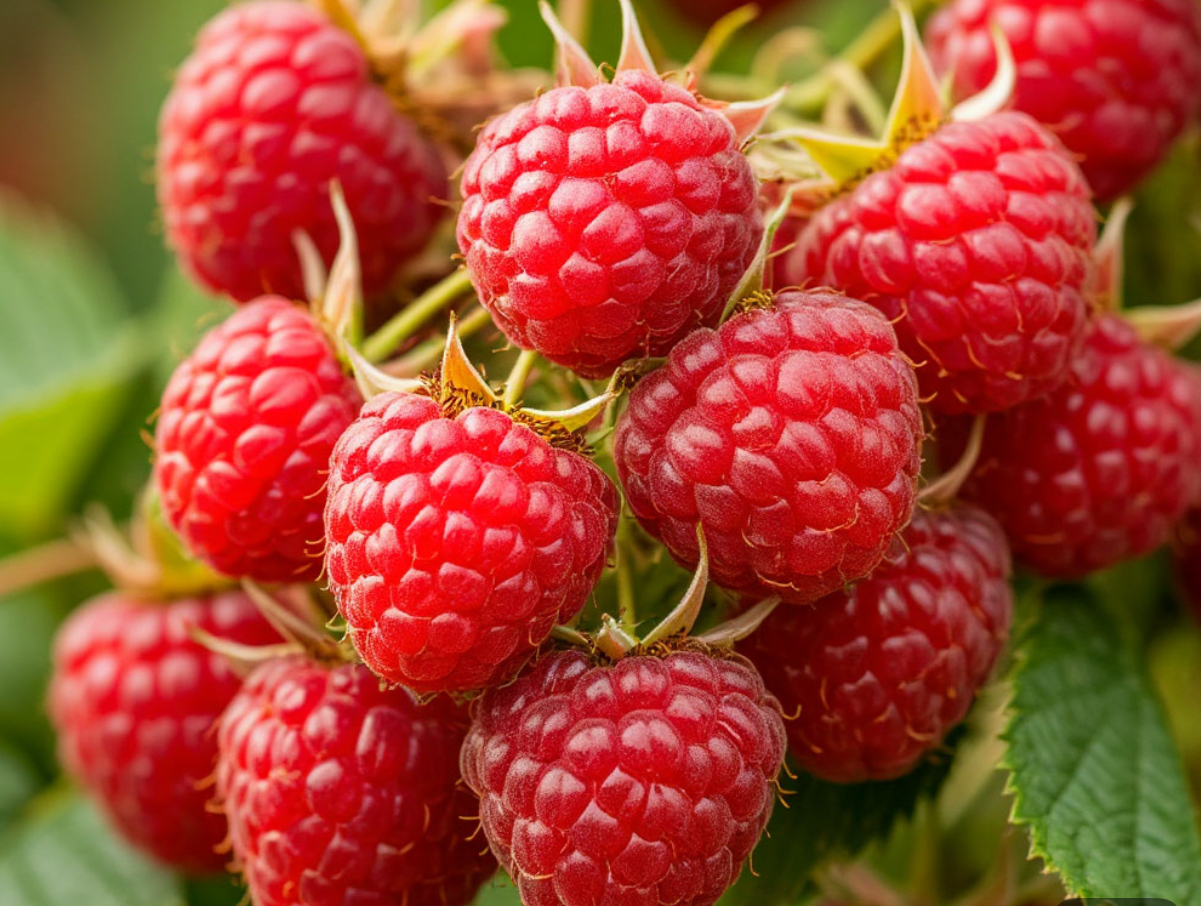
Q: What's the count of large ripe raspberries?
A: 12